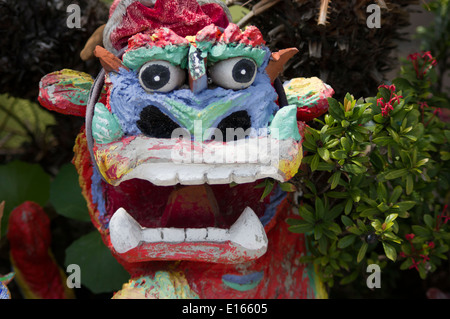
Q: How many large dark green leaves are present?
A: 3